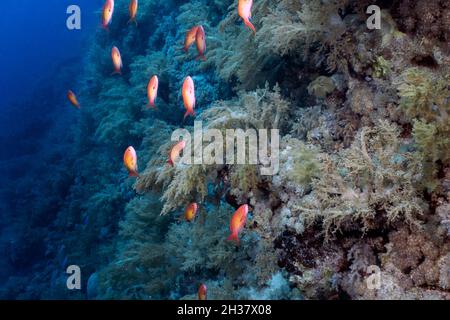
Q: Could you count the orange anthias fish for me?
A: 14